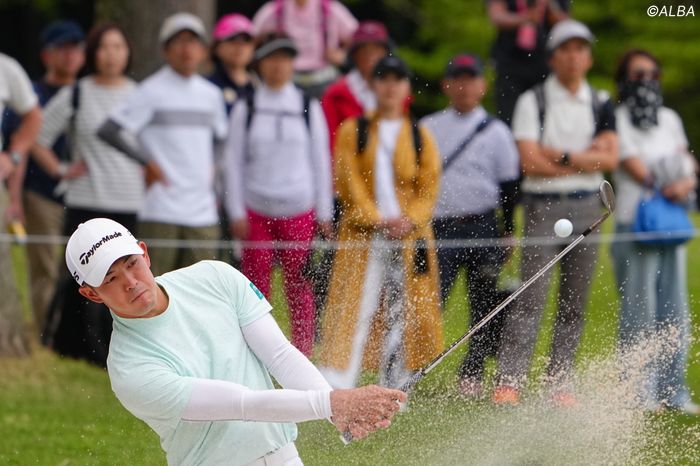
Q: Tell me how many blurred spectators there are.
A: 13